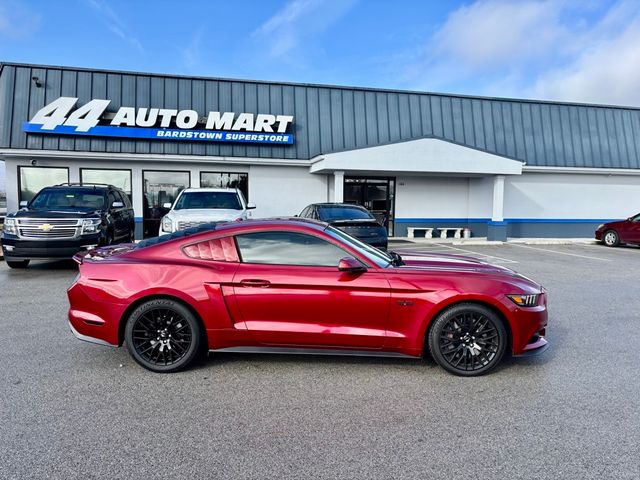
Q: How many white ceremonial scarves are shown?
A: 0